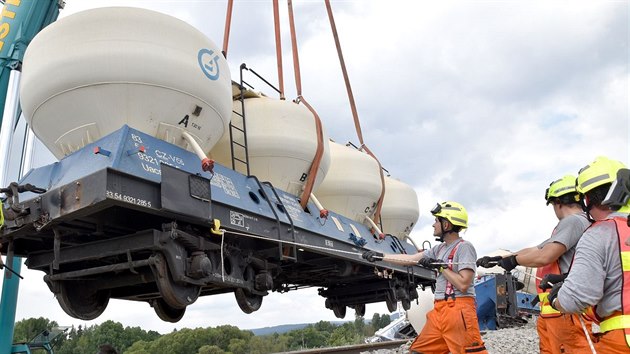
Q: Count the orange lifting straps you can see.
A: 4